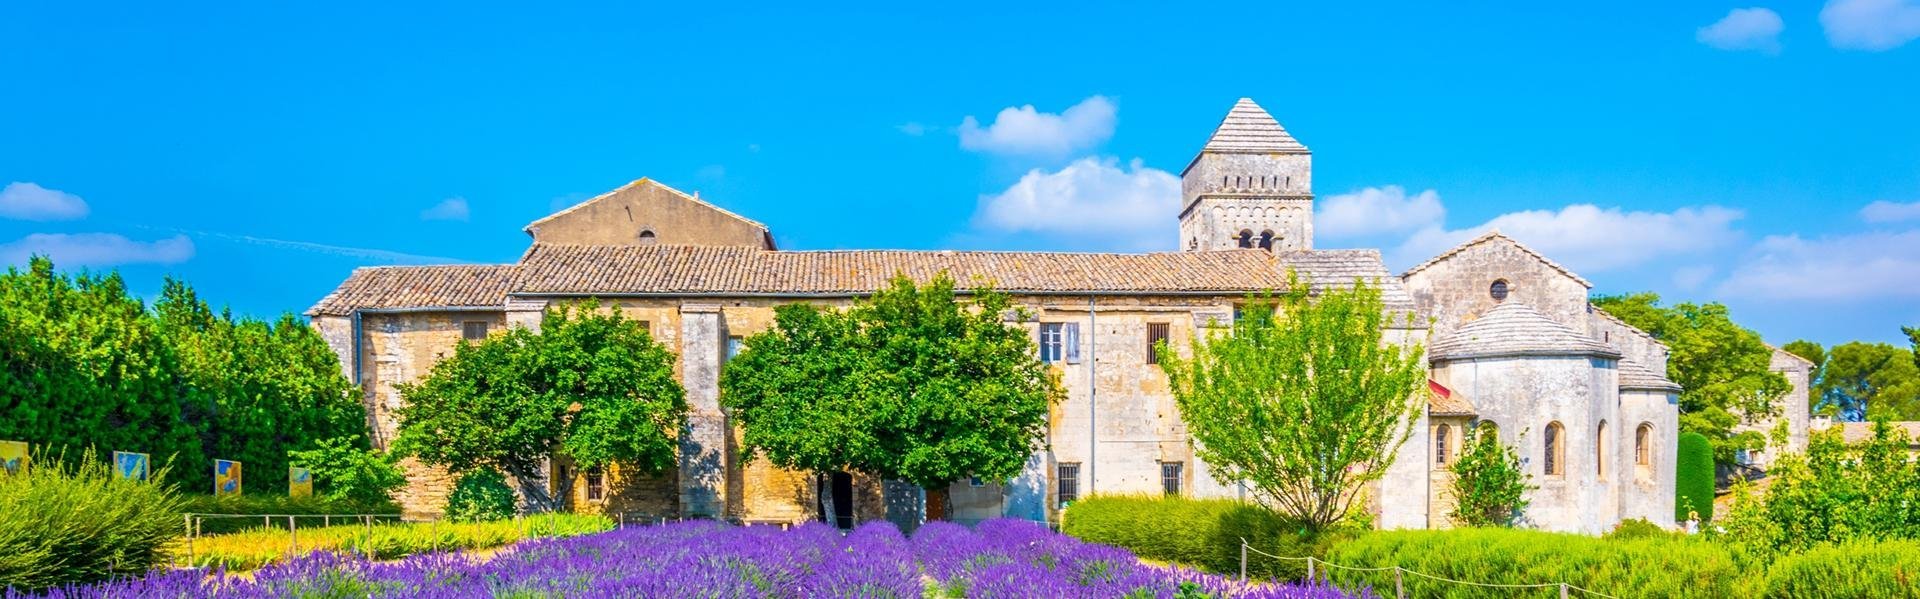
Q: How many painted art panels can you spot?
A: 4